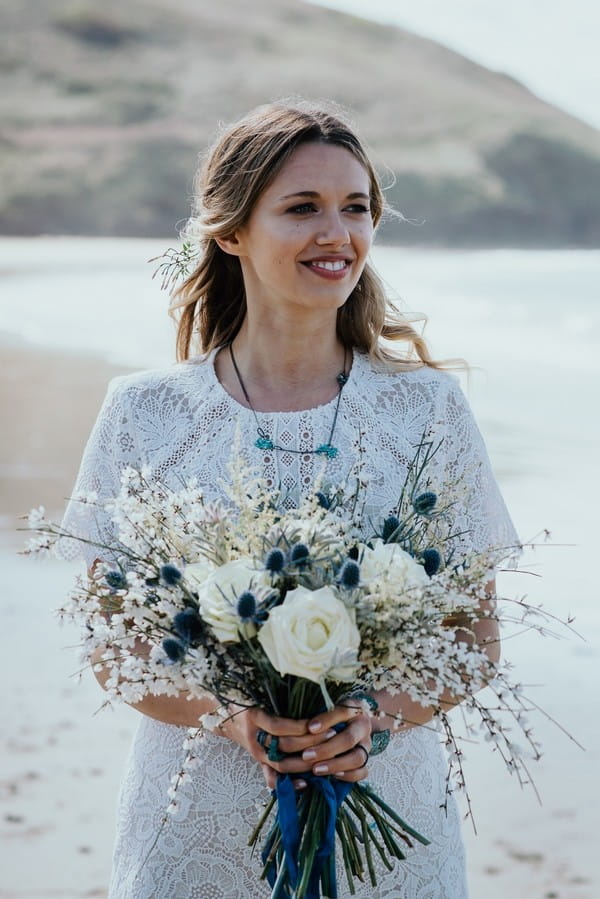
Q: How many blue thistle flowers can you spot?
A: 12